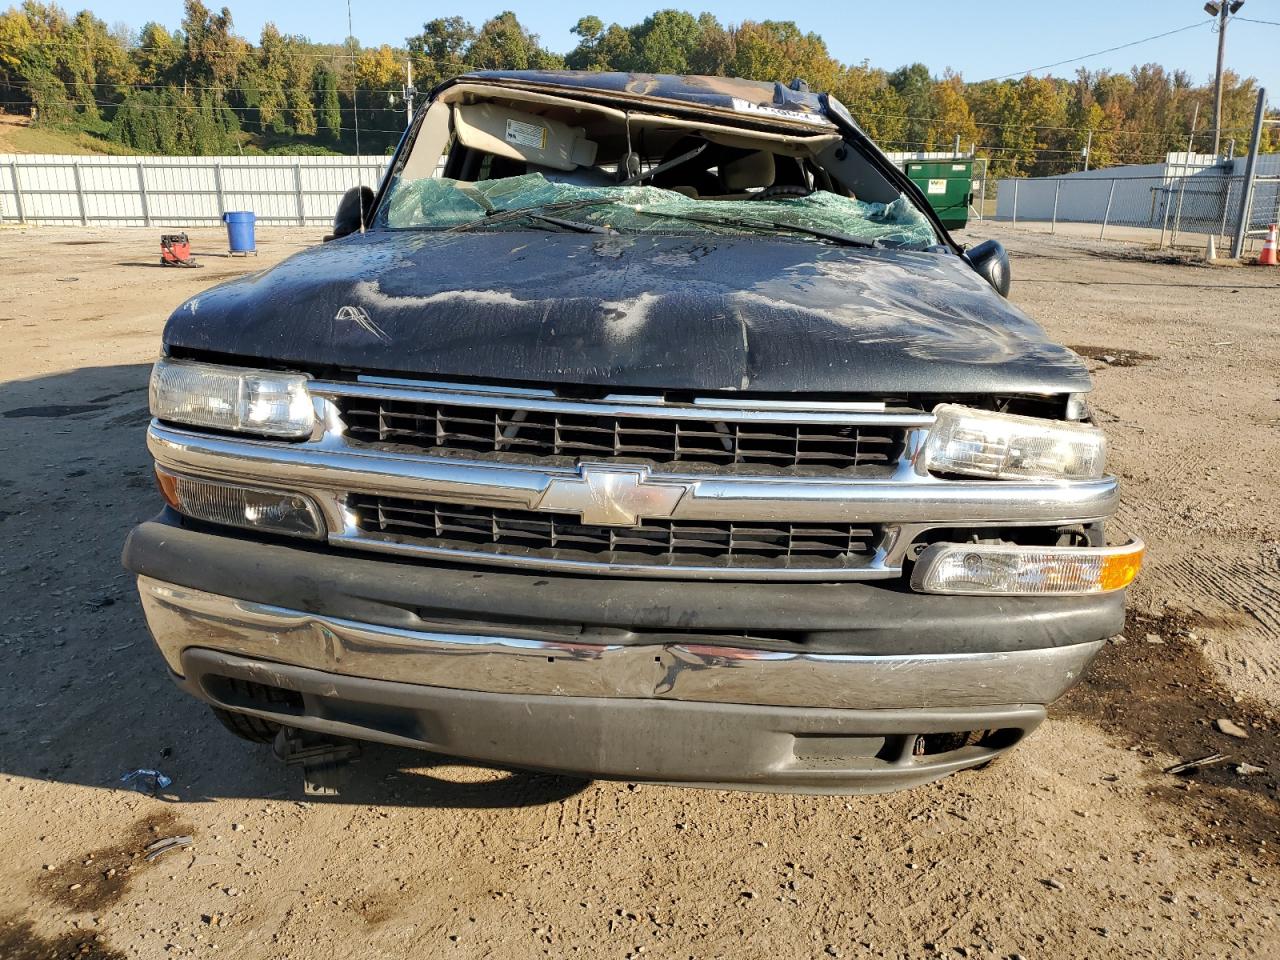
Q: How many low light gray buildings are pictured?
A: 1